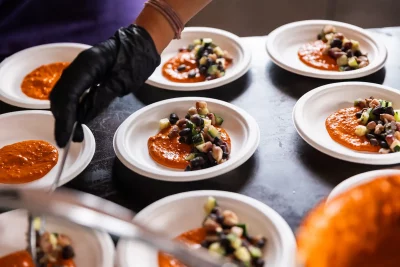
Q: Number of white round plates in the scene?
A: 9